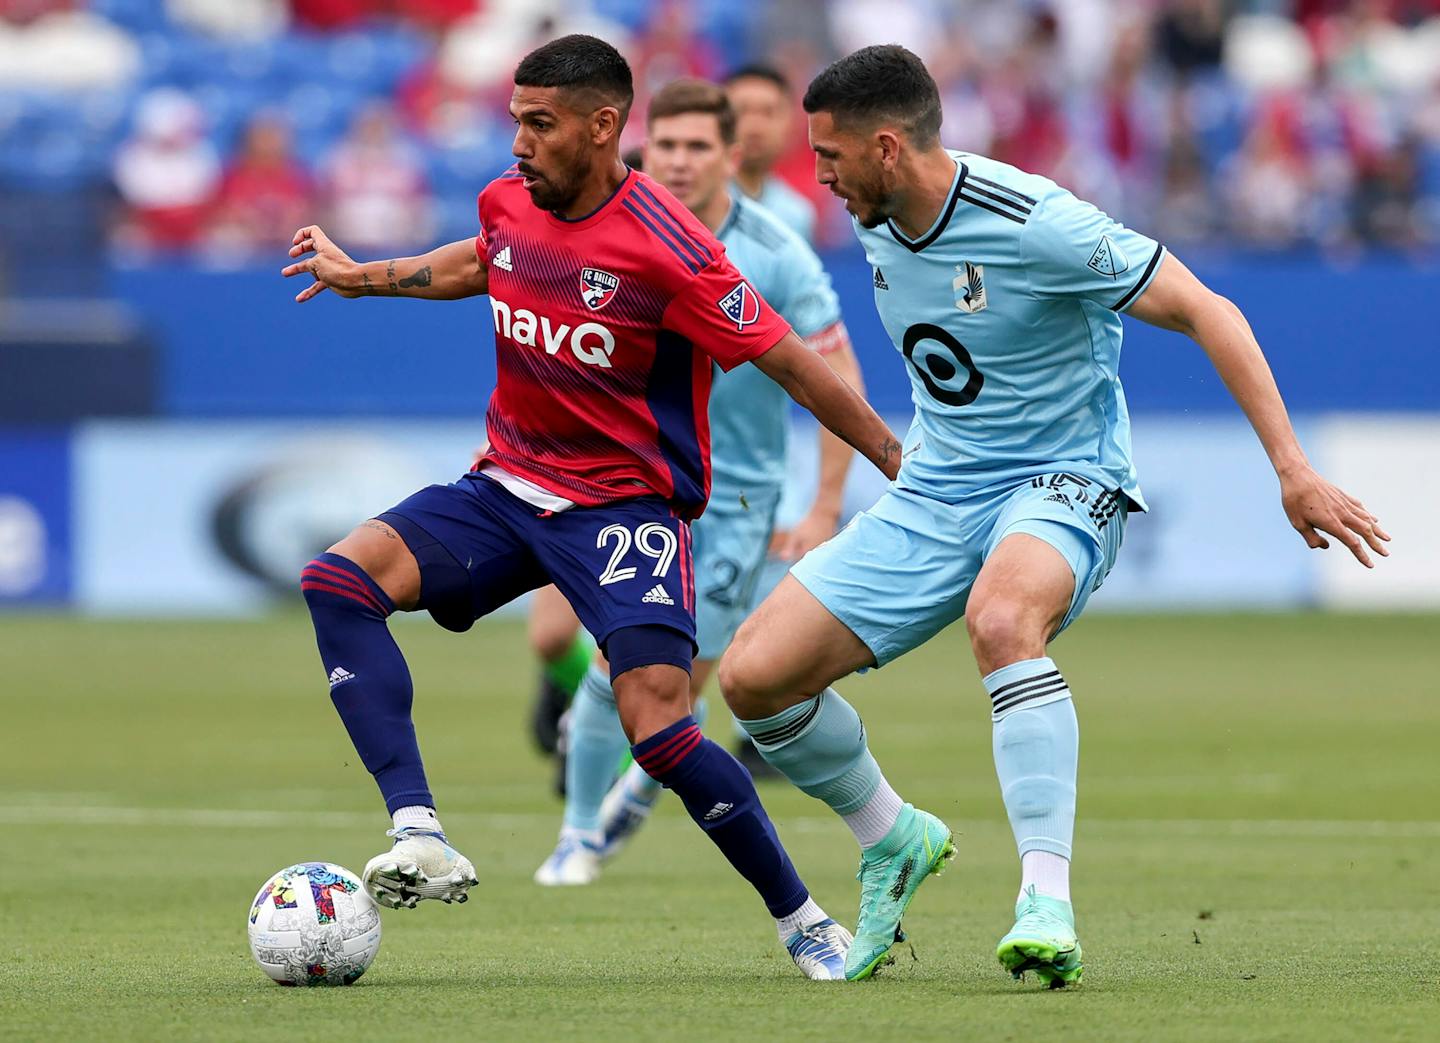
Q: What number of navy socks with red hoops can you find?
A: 2